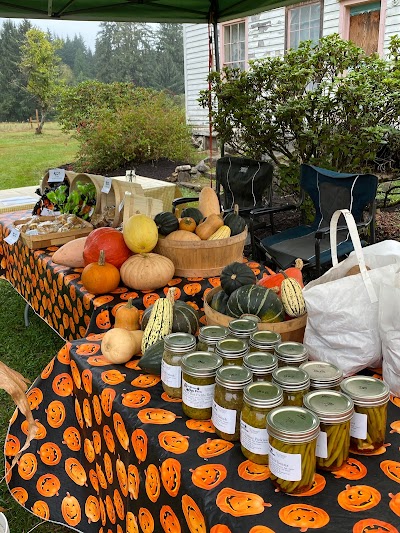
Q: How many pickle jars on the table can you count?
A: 15